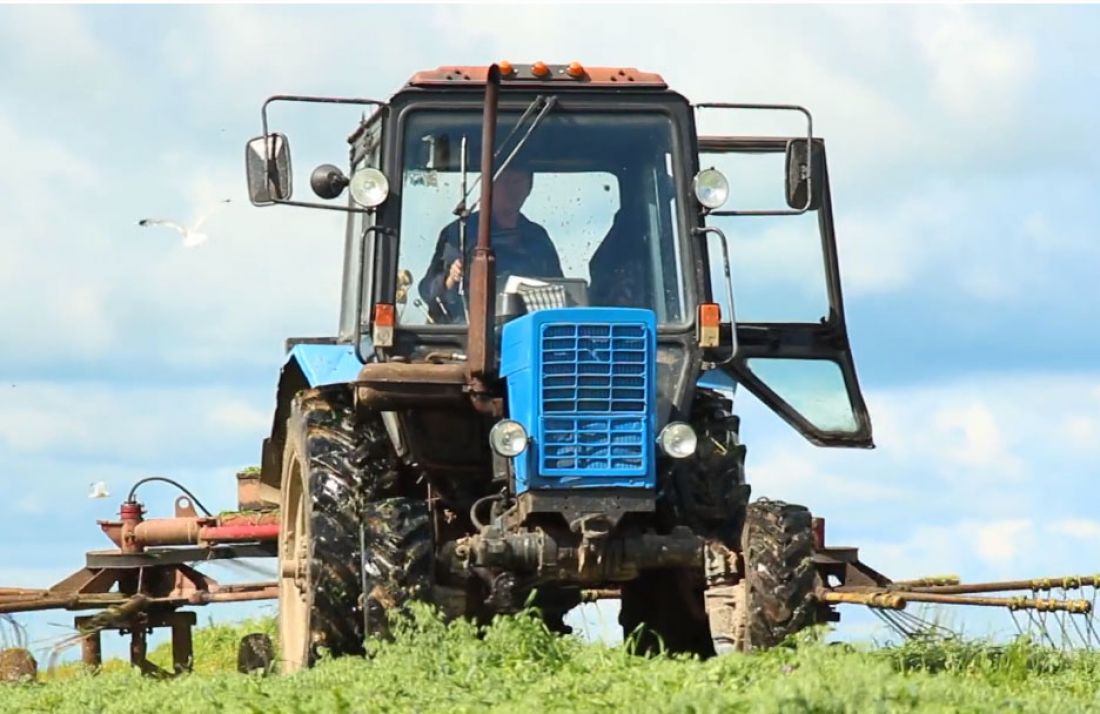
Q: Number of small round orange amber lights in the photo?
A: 3